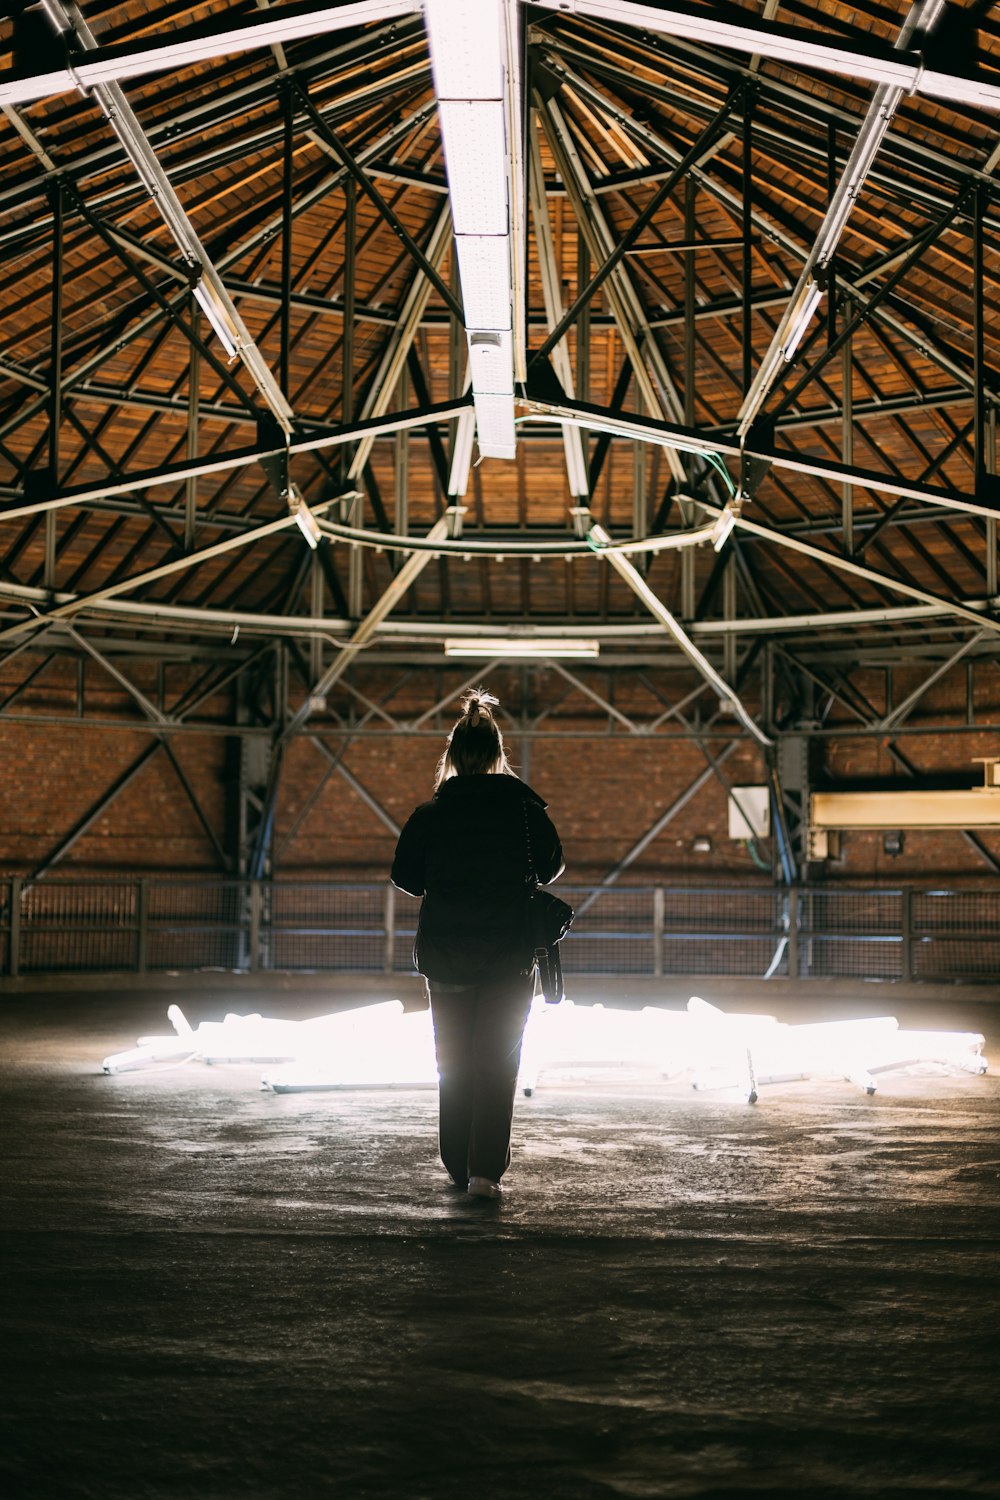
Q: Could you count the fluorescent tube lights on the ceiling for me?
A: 5